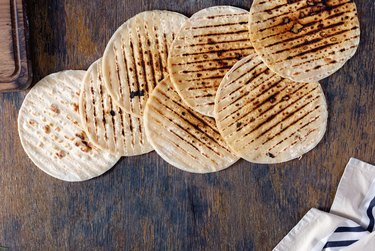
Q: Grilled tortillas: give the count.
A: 7